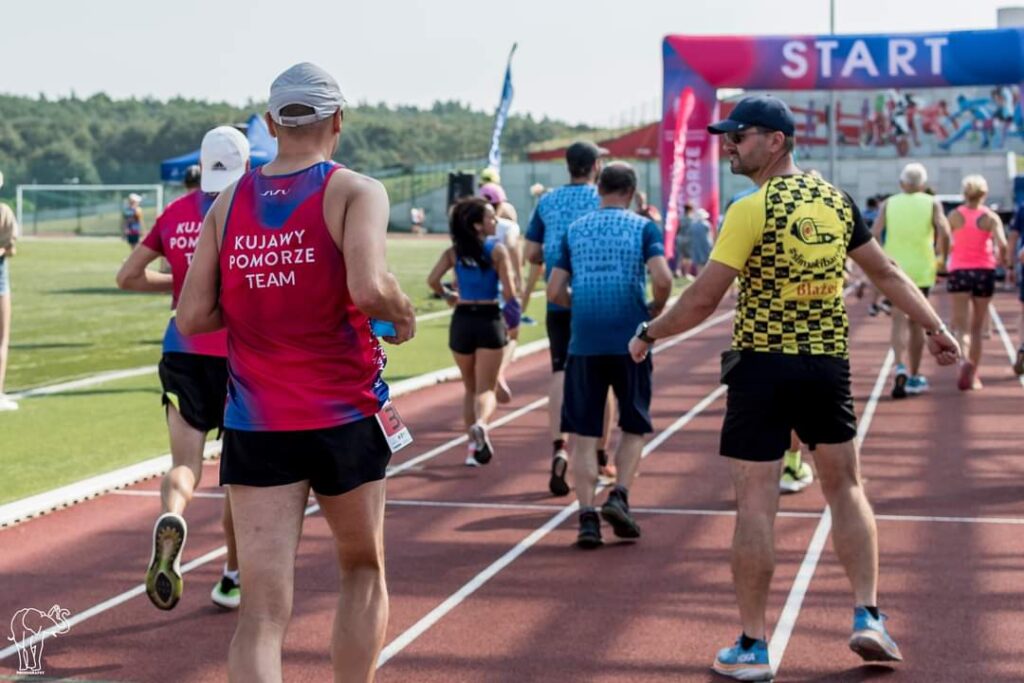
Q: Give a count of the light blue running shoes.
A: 4